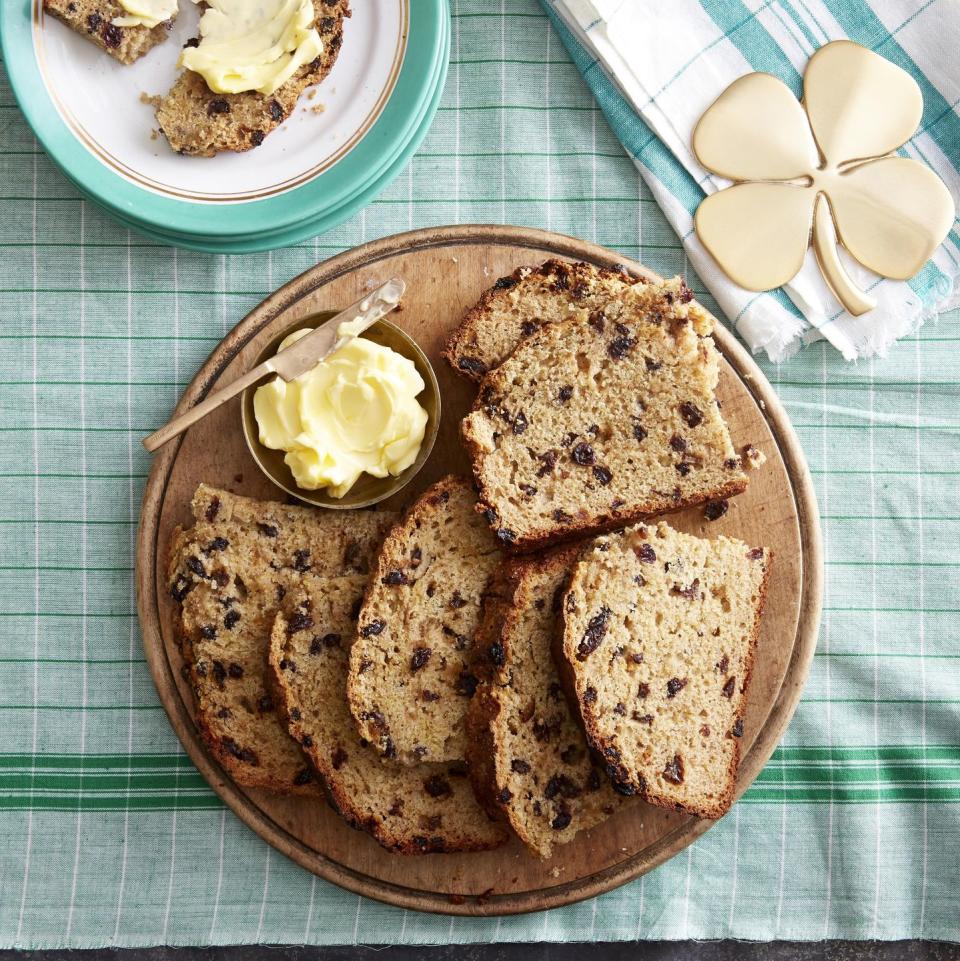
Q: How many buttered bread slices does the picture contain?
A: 2